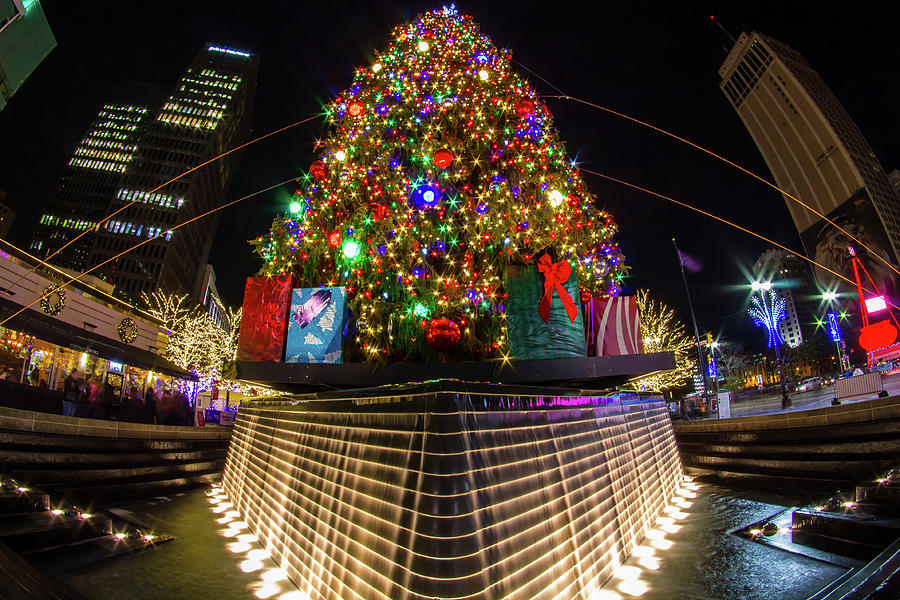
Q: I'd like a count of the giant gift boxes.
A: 4